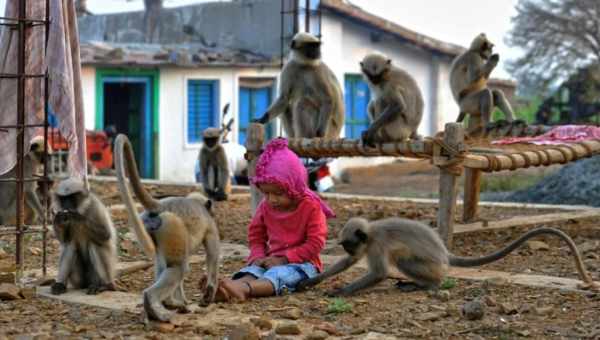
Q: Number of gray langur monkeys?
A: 8